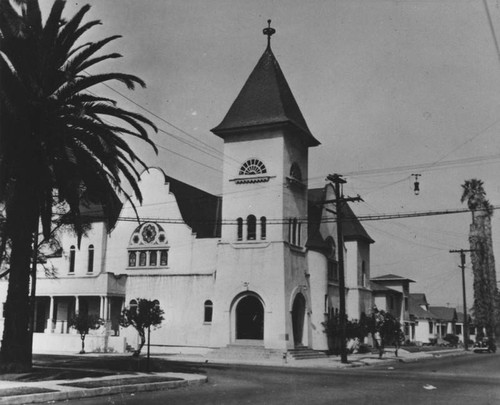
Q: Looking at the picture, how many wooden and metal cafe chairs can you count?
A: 0